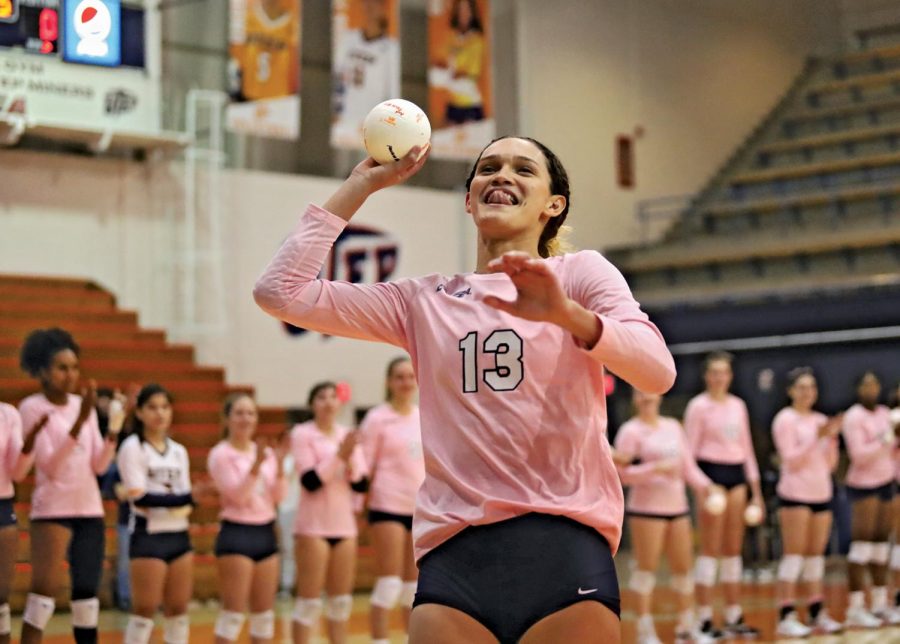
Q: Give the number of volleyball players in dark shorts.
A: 12